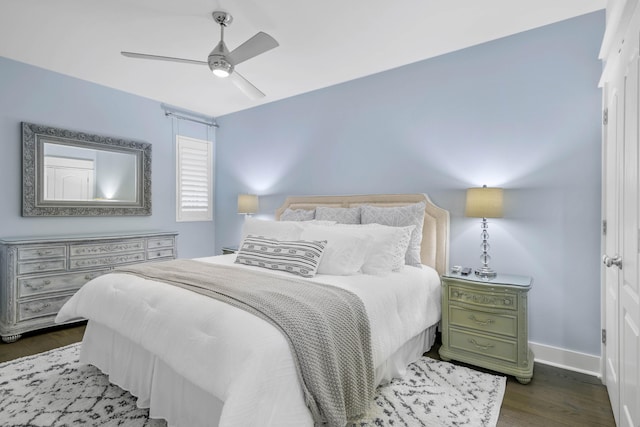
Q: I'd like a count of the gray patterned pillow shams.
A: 3